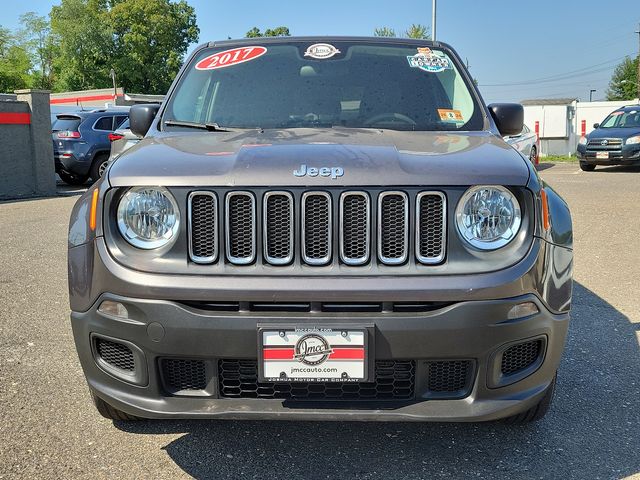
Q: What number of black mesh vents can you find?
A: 12